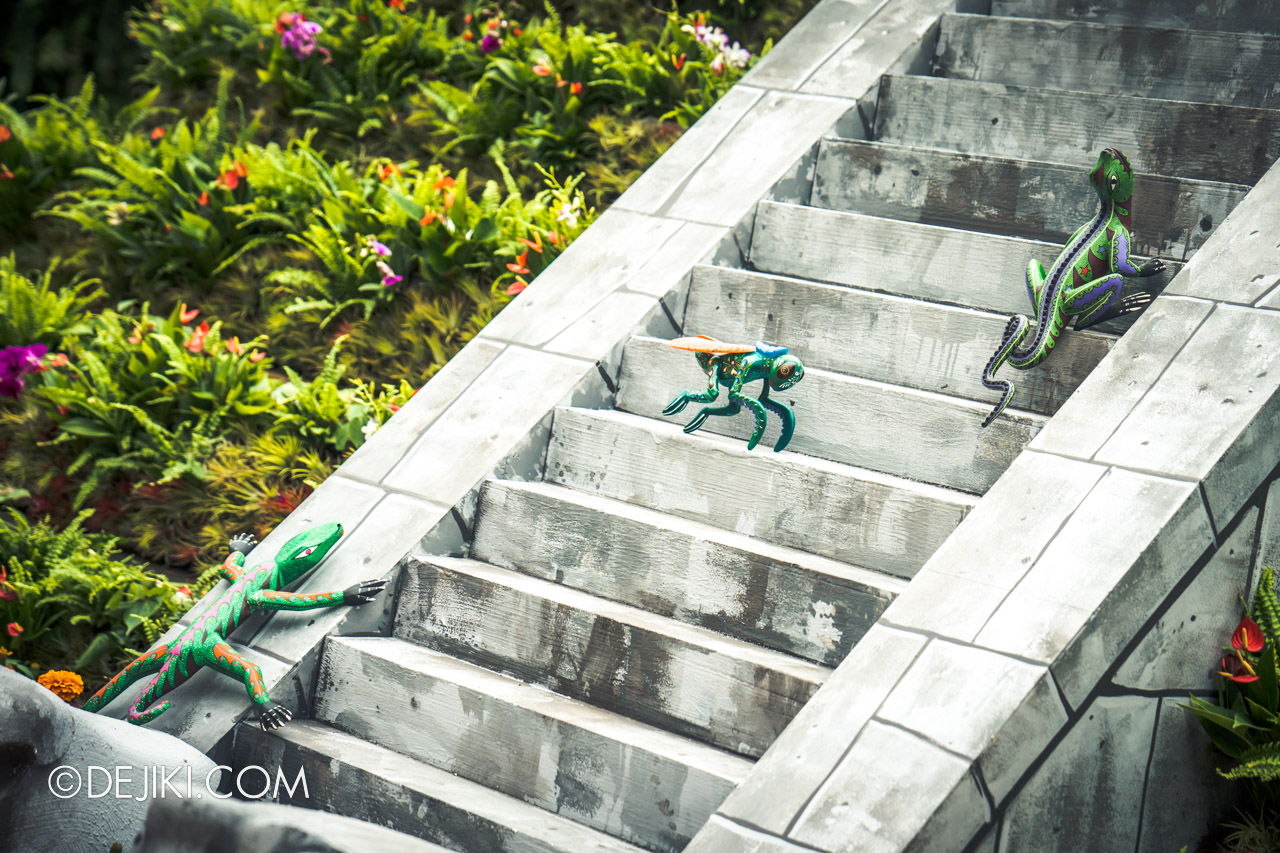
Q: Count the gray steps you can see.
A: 12